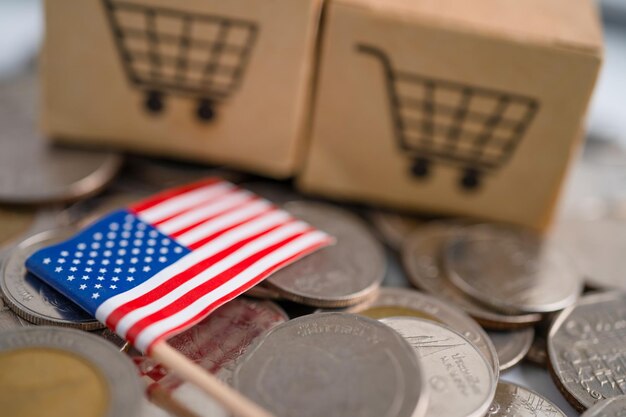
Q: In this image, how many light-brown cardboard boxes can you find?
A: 2